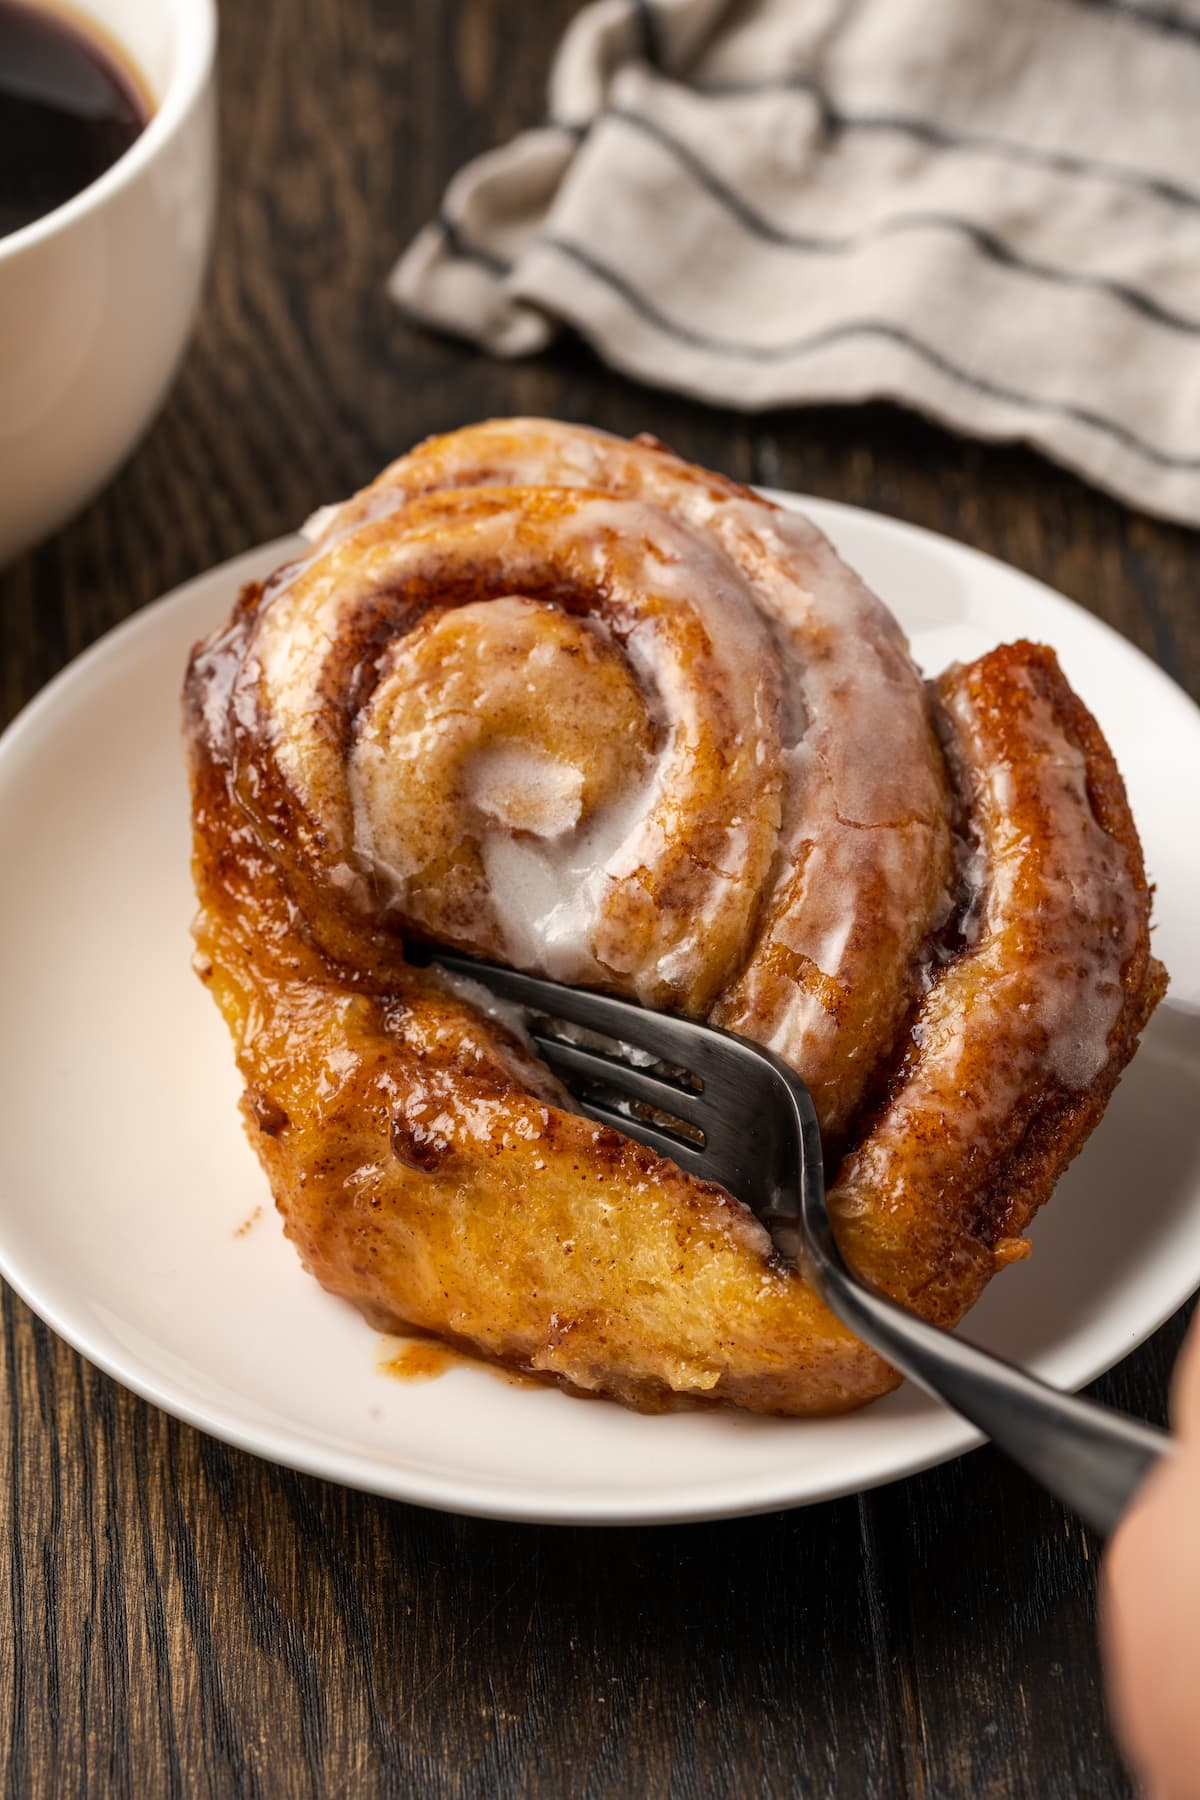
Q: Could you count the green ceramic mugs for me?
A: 0